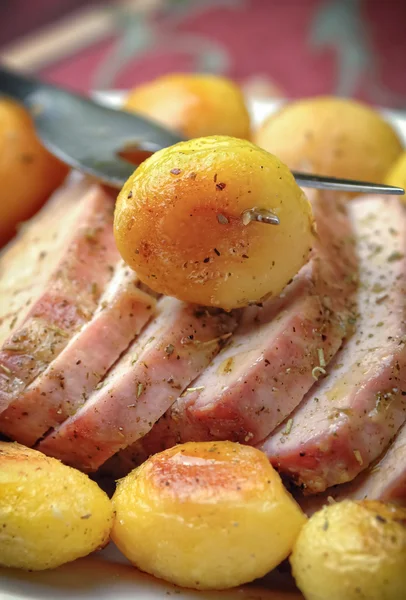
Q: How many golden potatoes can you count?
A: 8